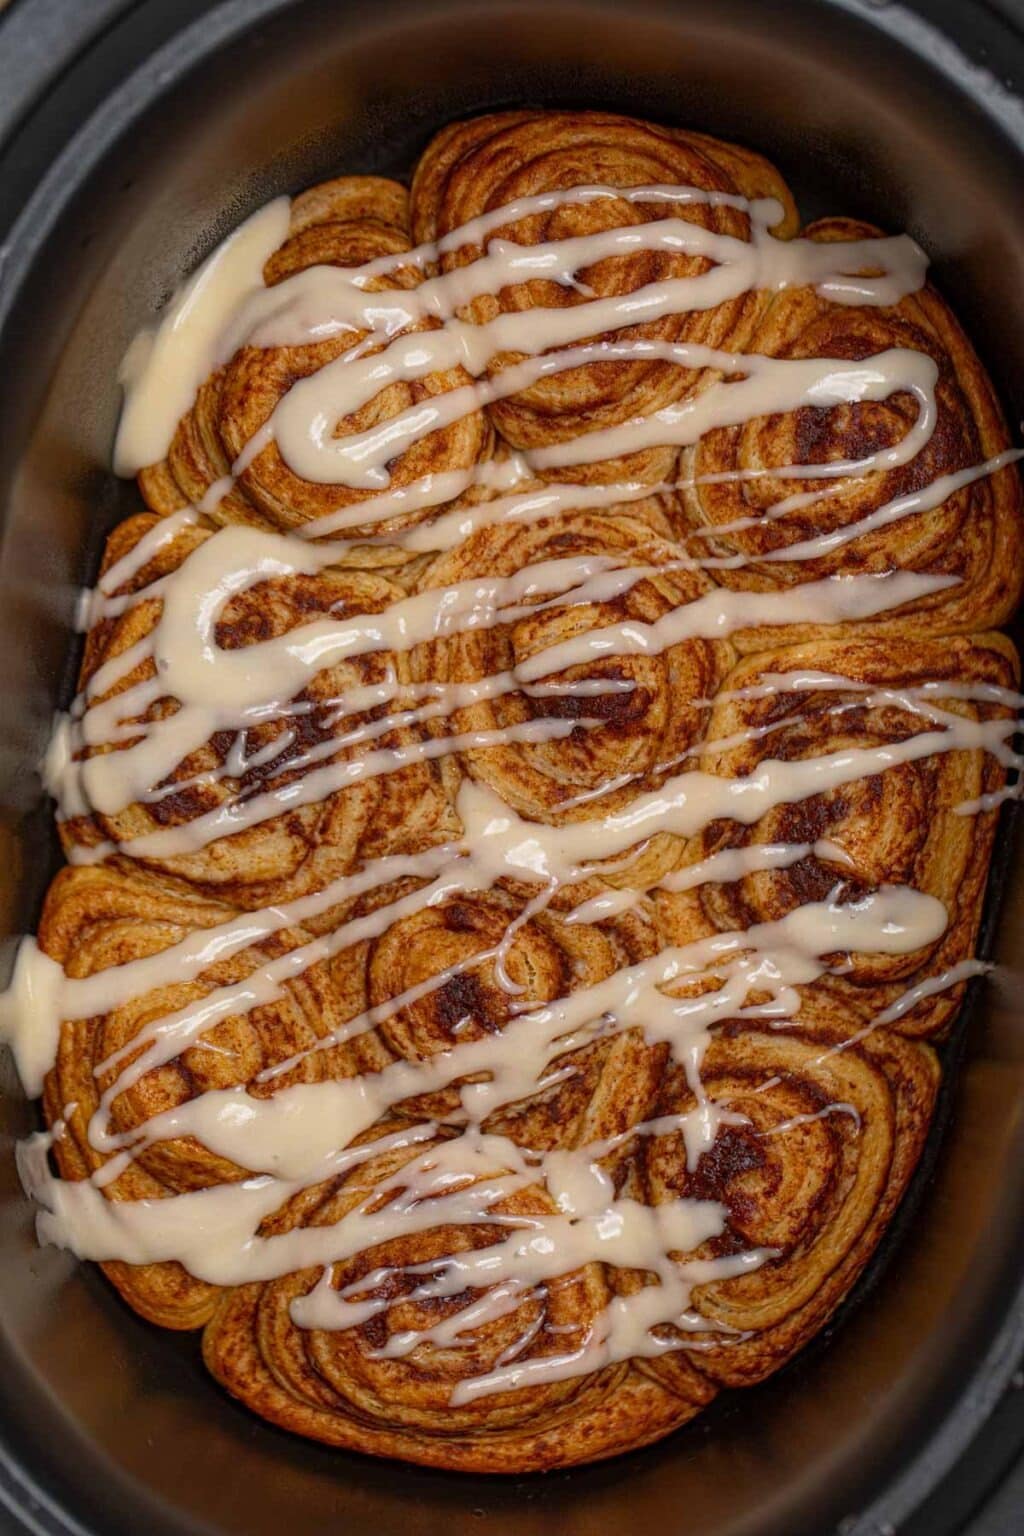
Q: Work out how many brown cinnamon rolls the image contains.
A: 10